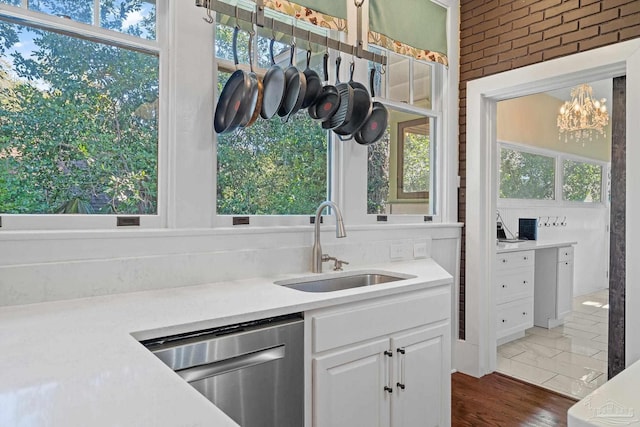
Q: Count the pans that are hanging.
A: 9